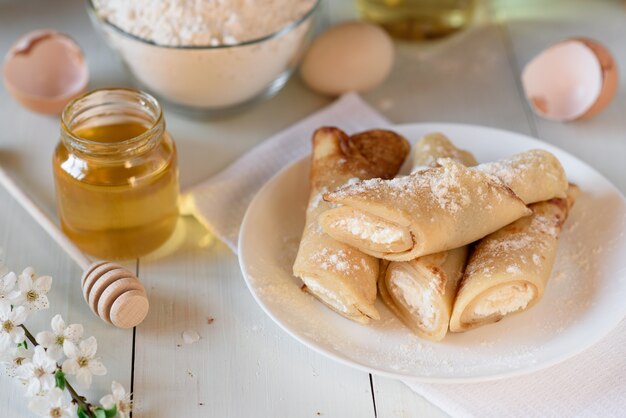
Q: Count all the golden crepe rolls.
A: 4